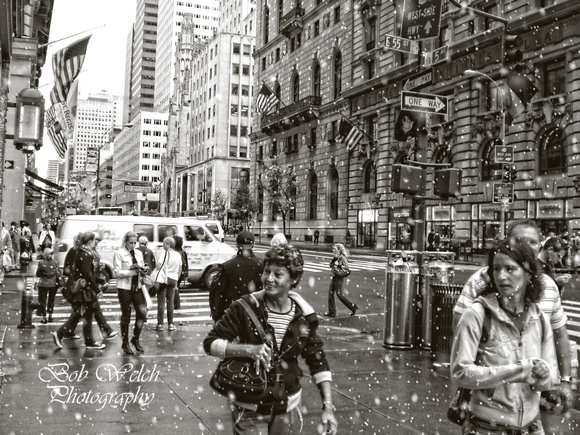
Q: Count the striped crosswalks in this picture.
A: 3